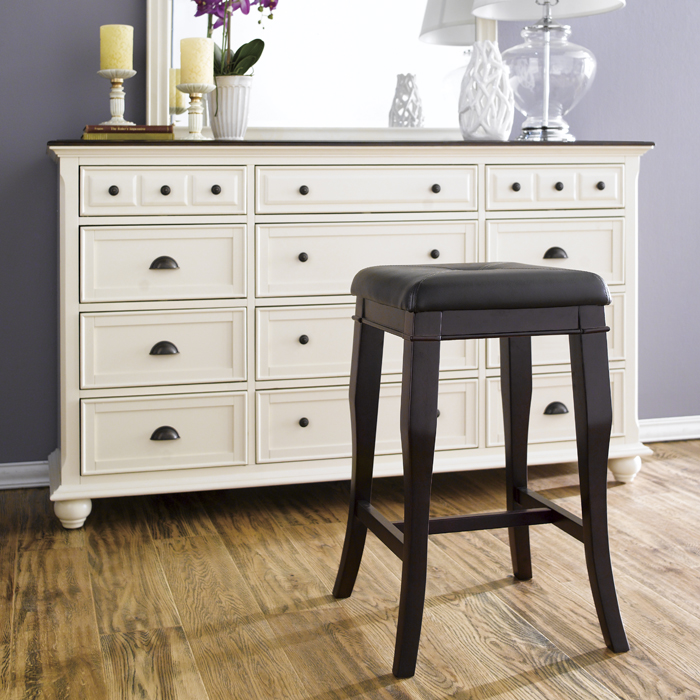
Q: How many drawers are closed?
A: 12